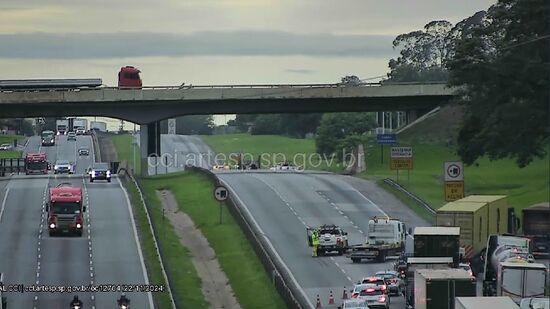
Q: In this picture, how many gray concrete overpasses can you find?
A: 1